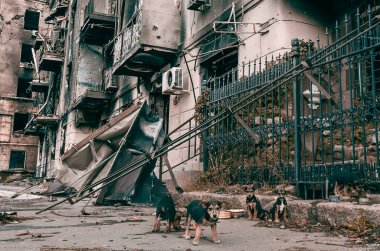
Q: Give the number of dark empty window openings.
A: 5